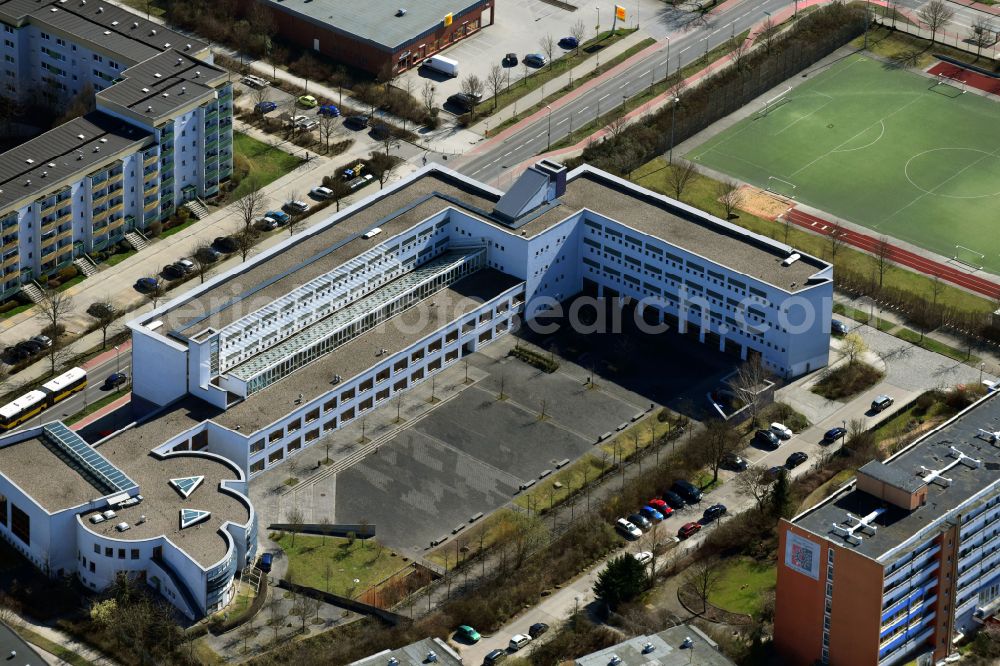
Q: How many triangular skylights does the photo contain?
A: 2